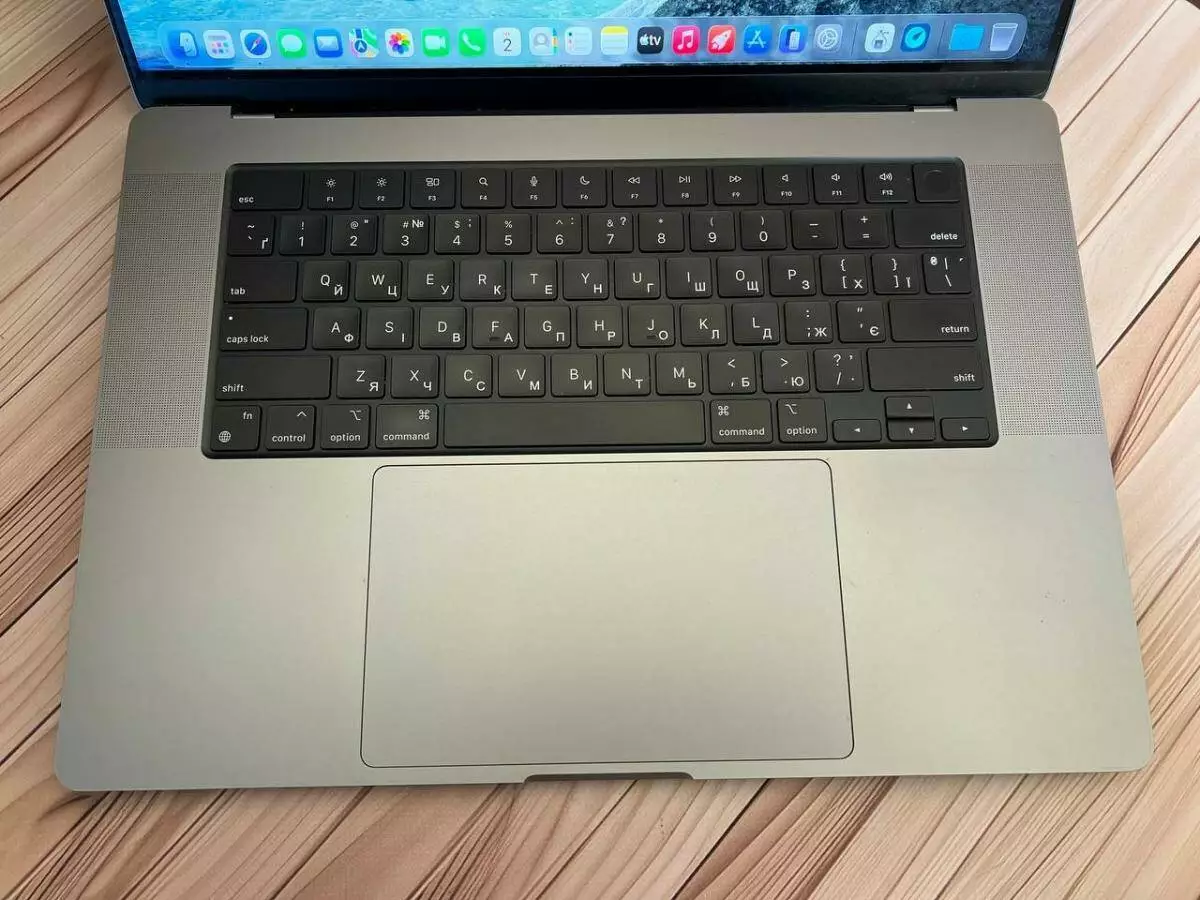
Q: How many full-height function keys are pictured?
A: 12